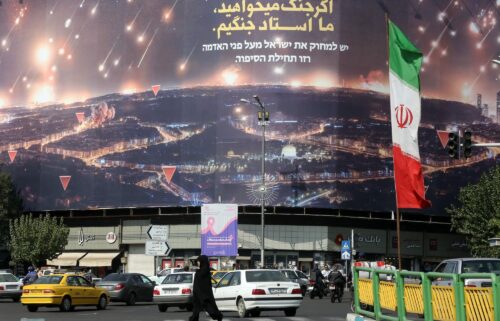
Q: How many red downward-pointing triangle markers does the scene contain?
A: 6